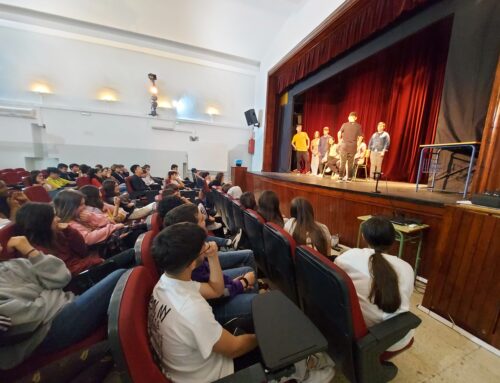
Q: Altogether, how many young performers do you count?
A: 7